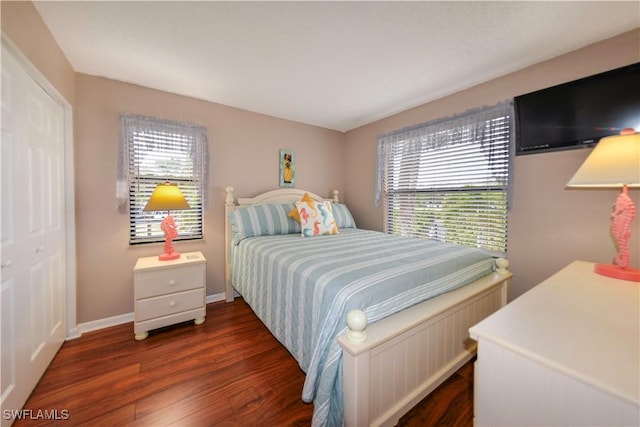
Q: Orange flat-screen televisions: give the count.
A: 0